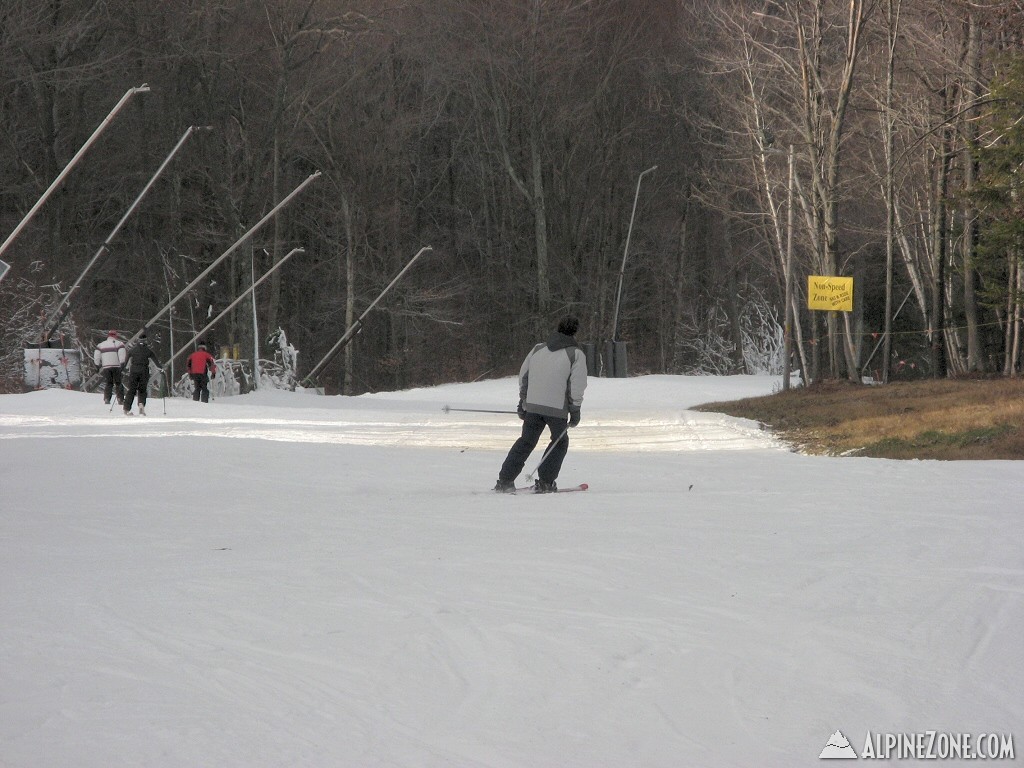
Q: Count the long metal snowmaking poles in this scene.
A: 6